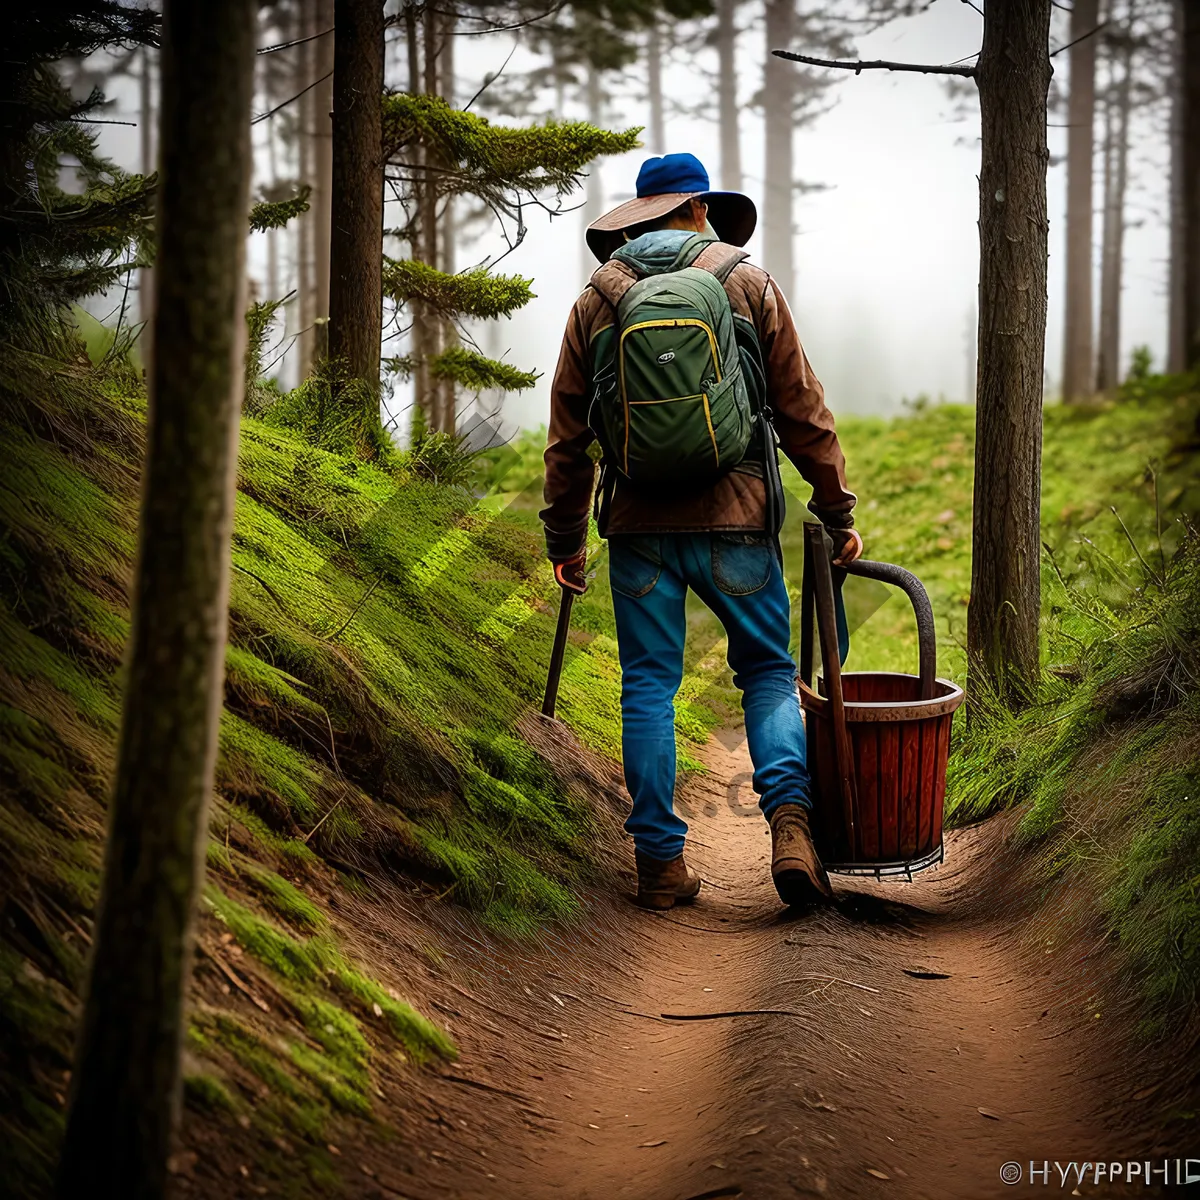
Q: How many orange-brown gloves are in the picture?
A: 2